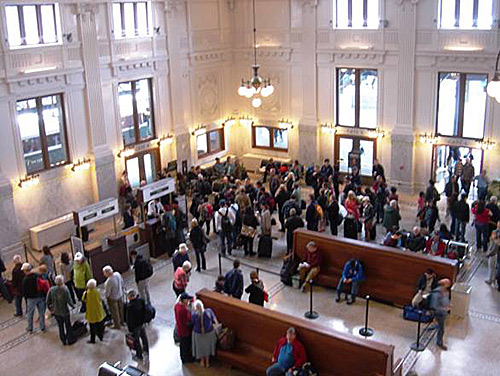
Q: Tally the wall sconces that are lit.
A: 12